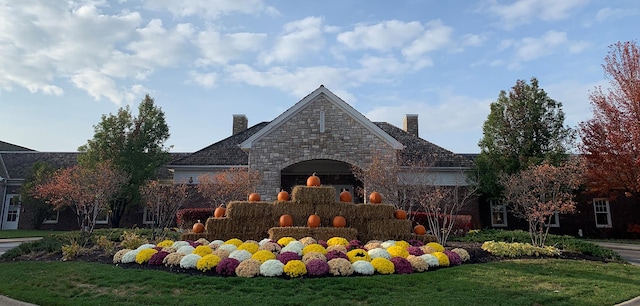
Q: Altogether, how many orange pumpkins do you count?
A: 12